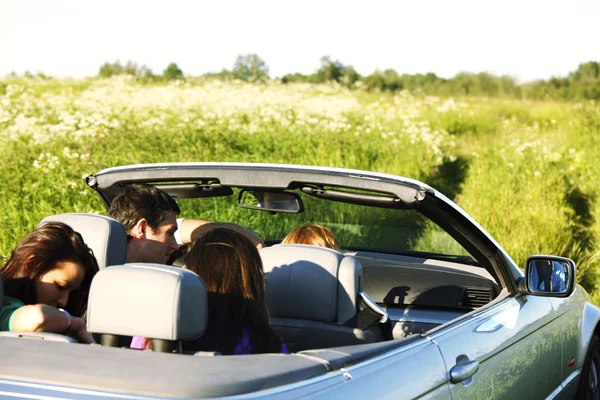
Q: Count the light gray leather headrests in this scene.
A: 3